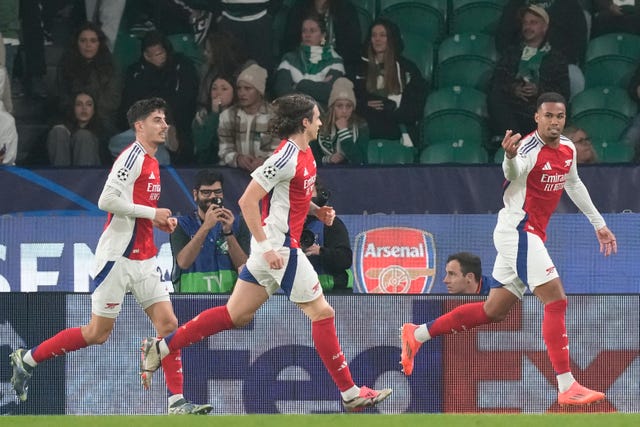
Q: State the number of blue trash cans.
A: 0